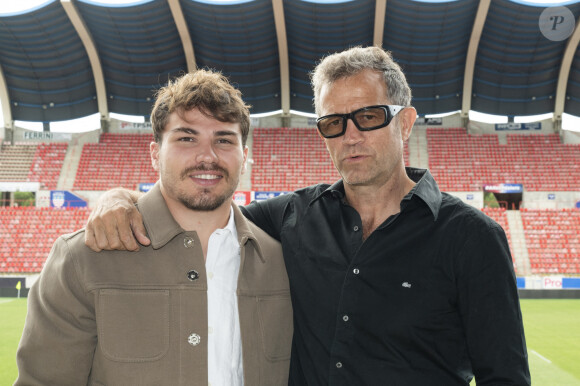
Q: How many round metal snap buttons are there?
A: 3